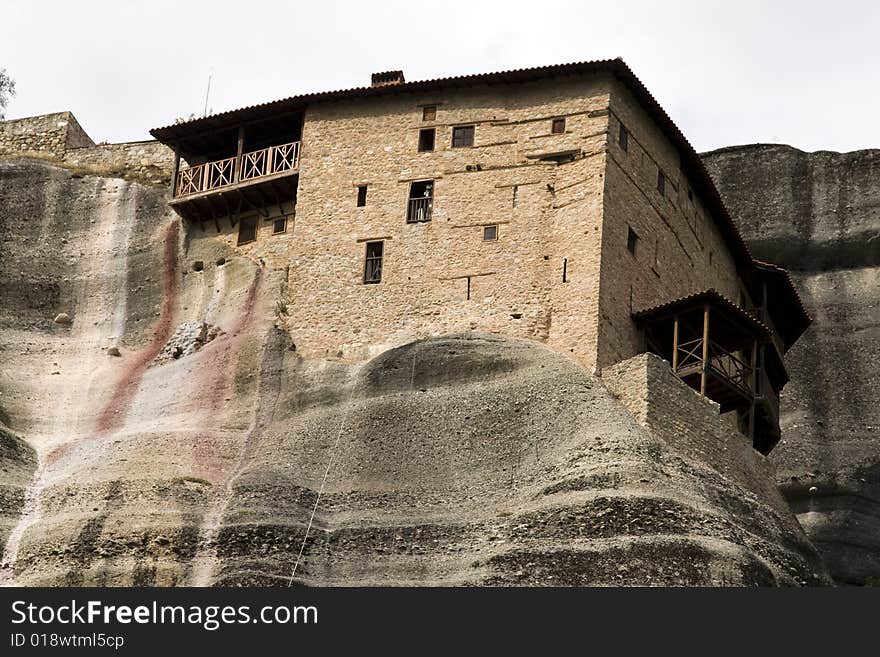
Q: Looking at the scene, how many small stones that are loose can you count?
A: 2